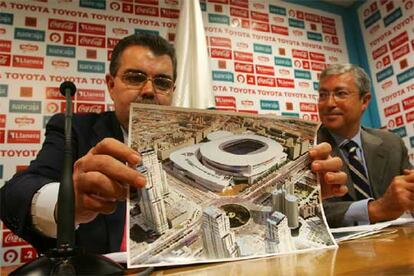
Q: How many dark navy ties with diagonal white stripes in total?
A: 1